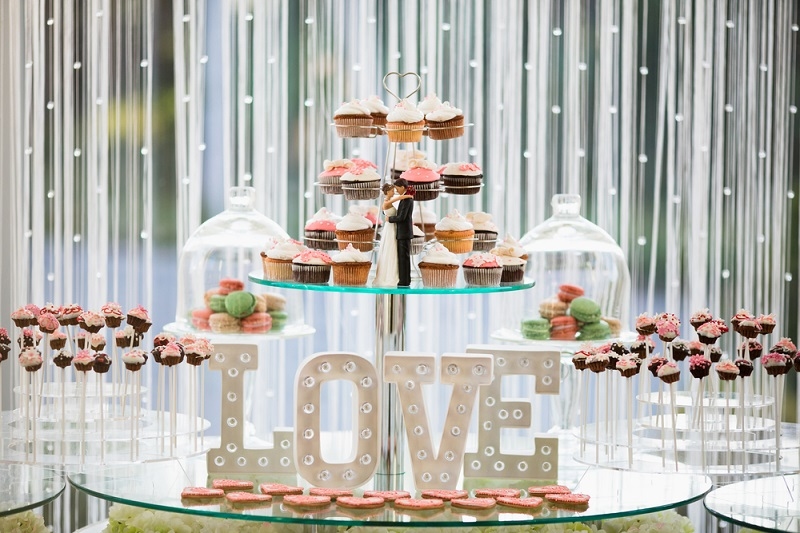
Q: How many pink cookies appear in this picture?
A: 15